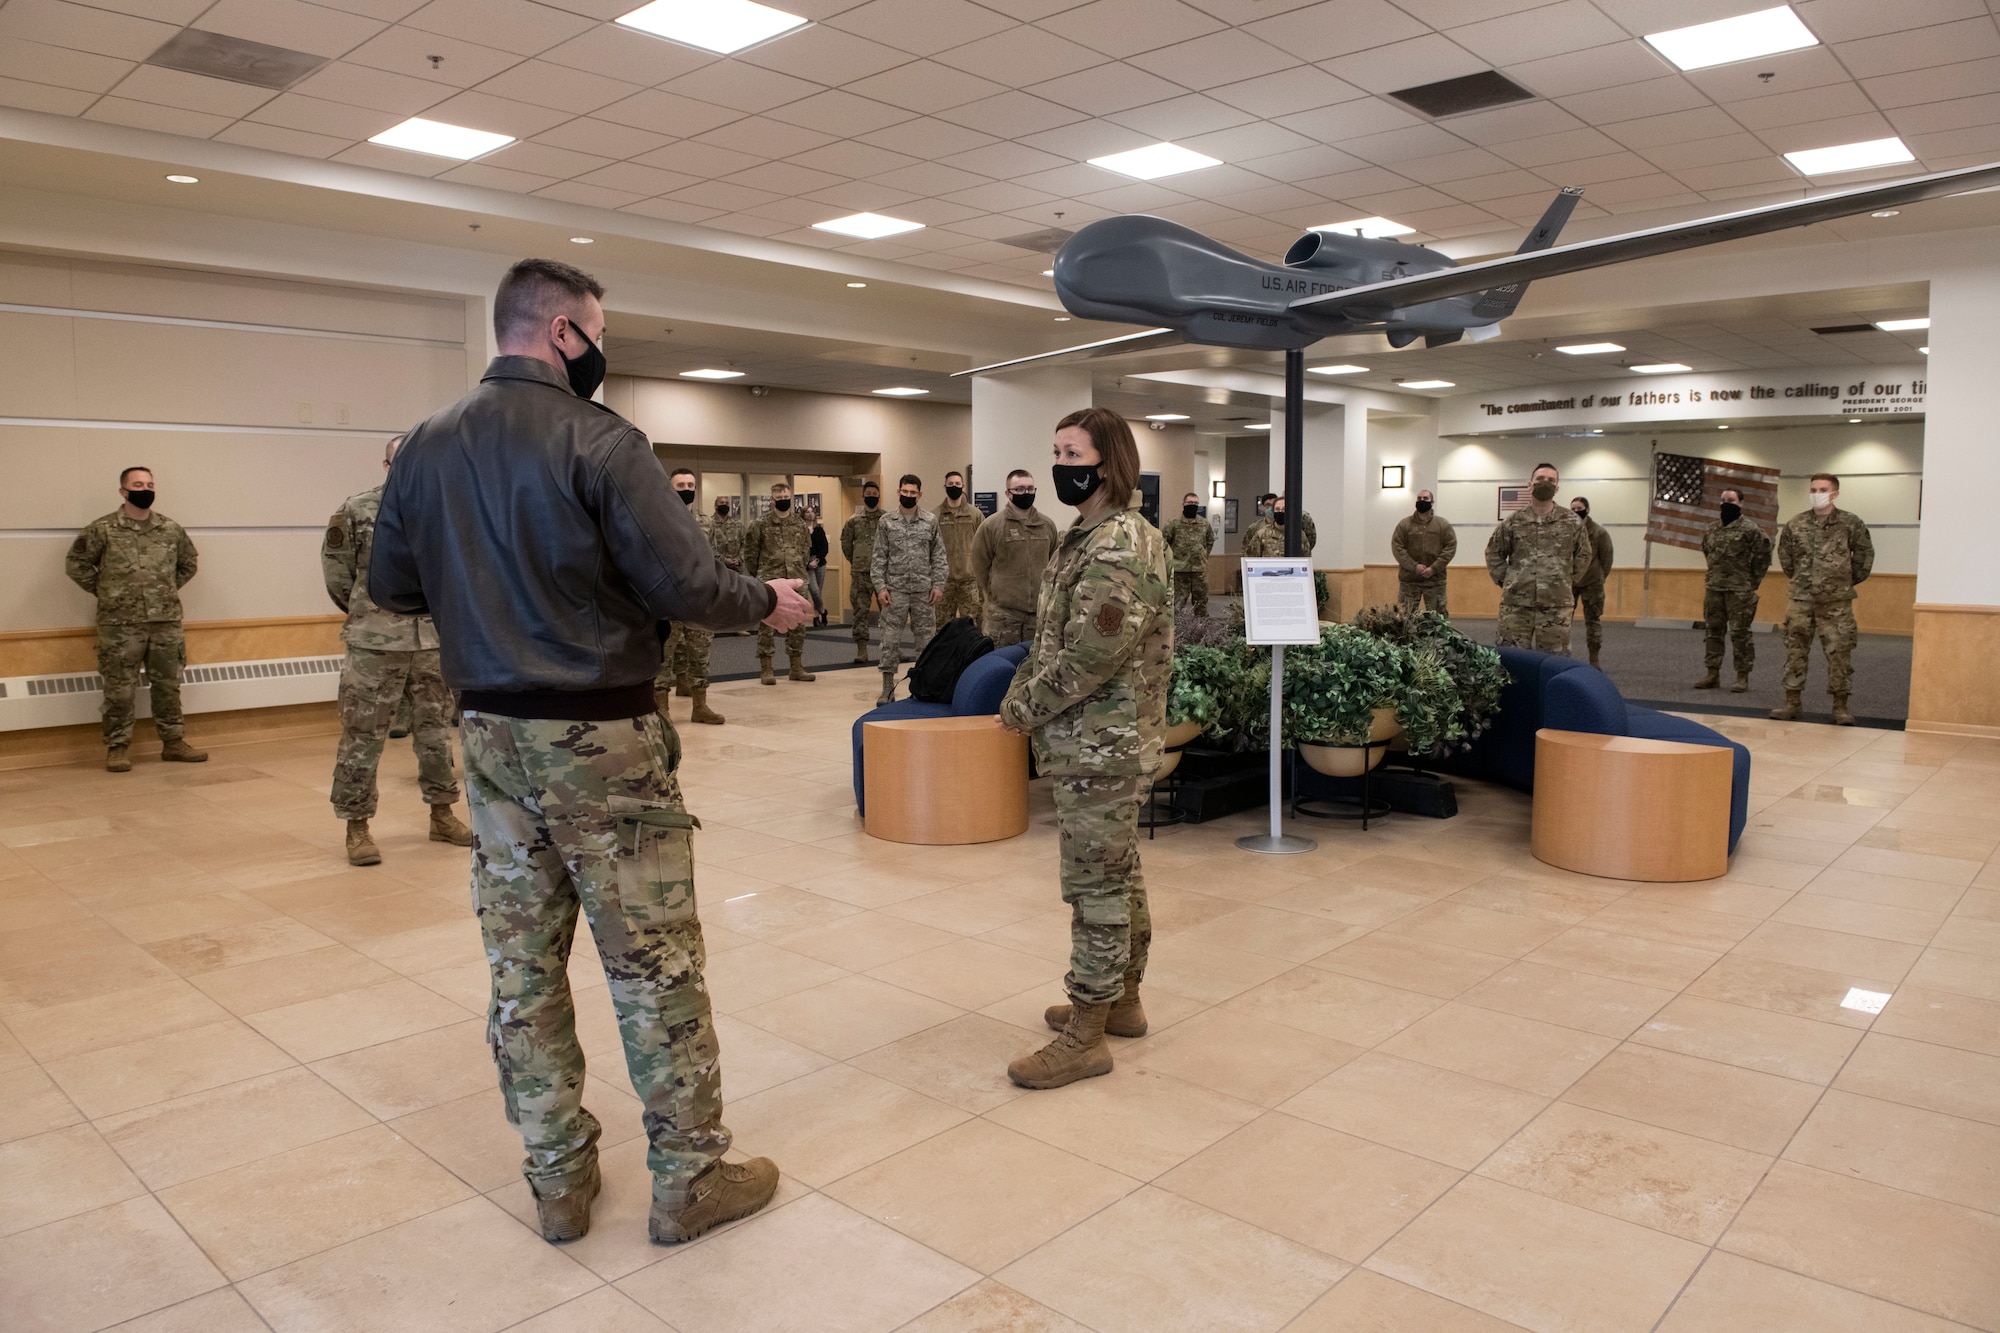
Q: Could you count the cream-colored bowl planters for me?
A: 2